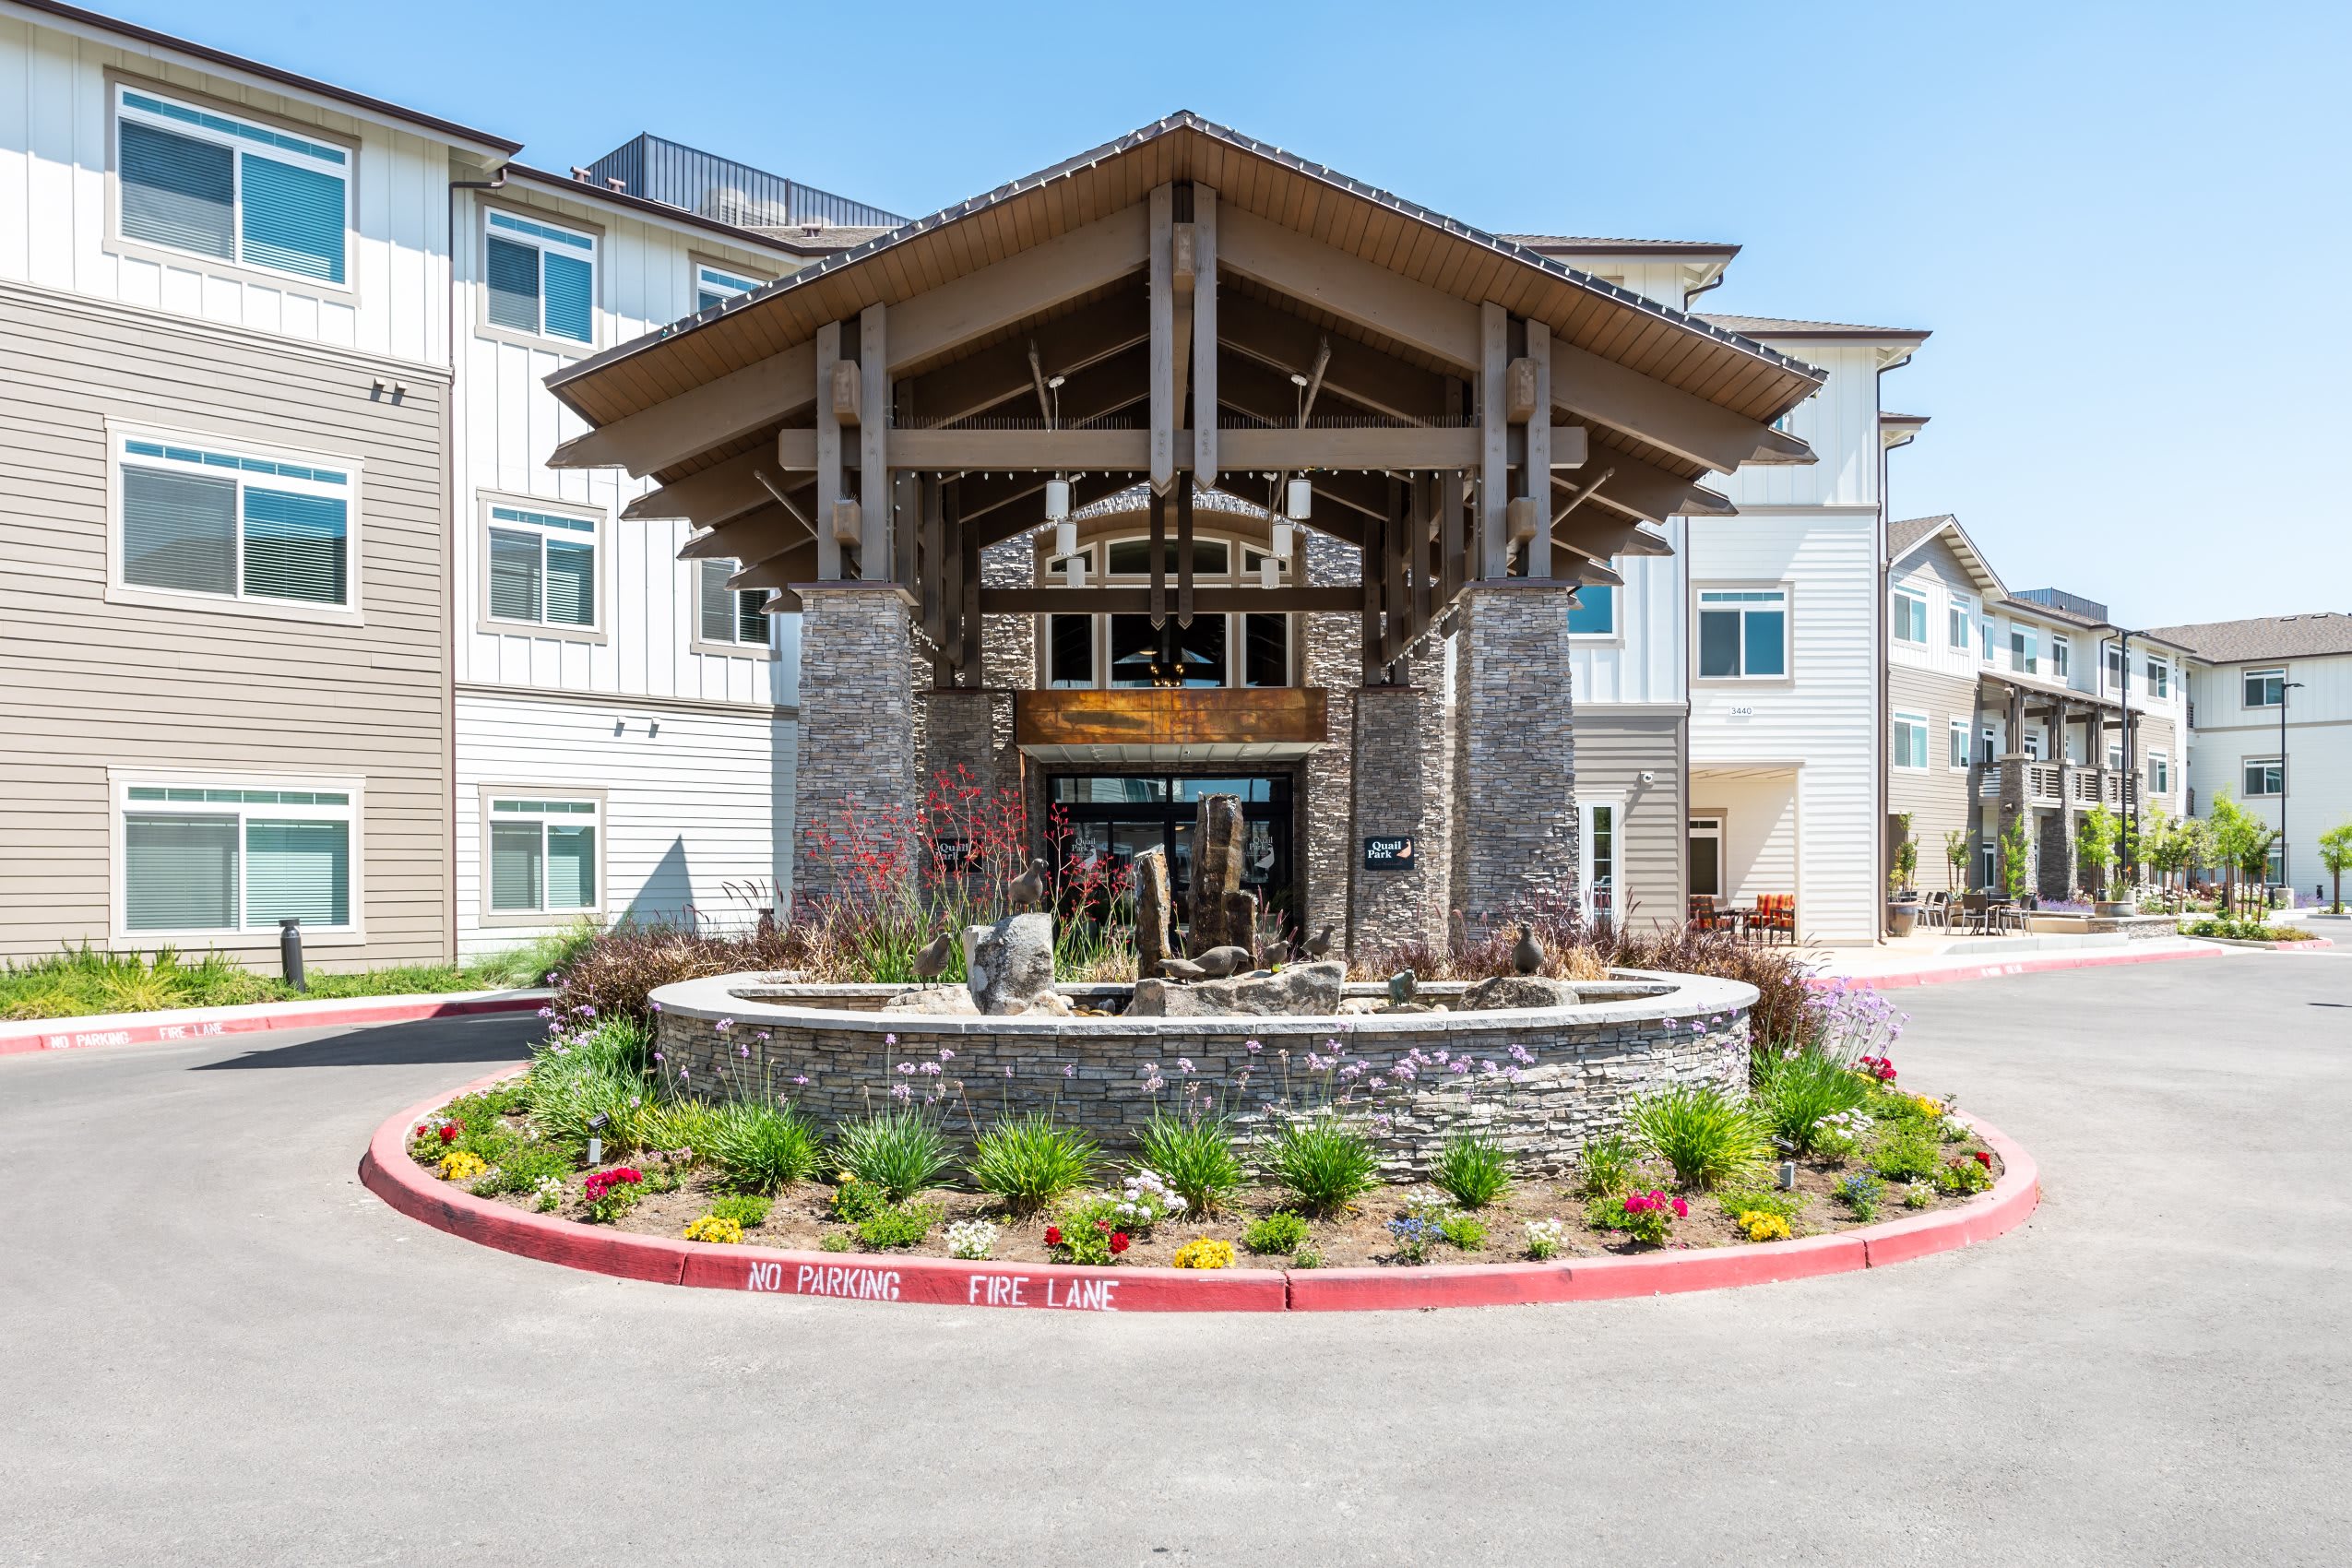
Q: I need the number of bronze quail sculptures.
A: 8